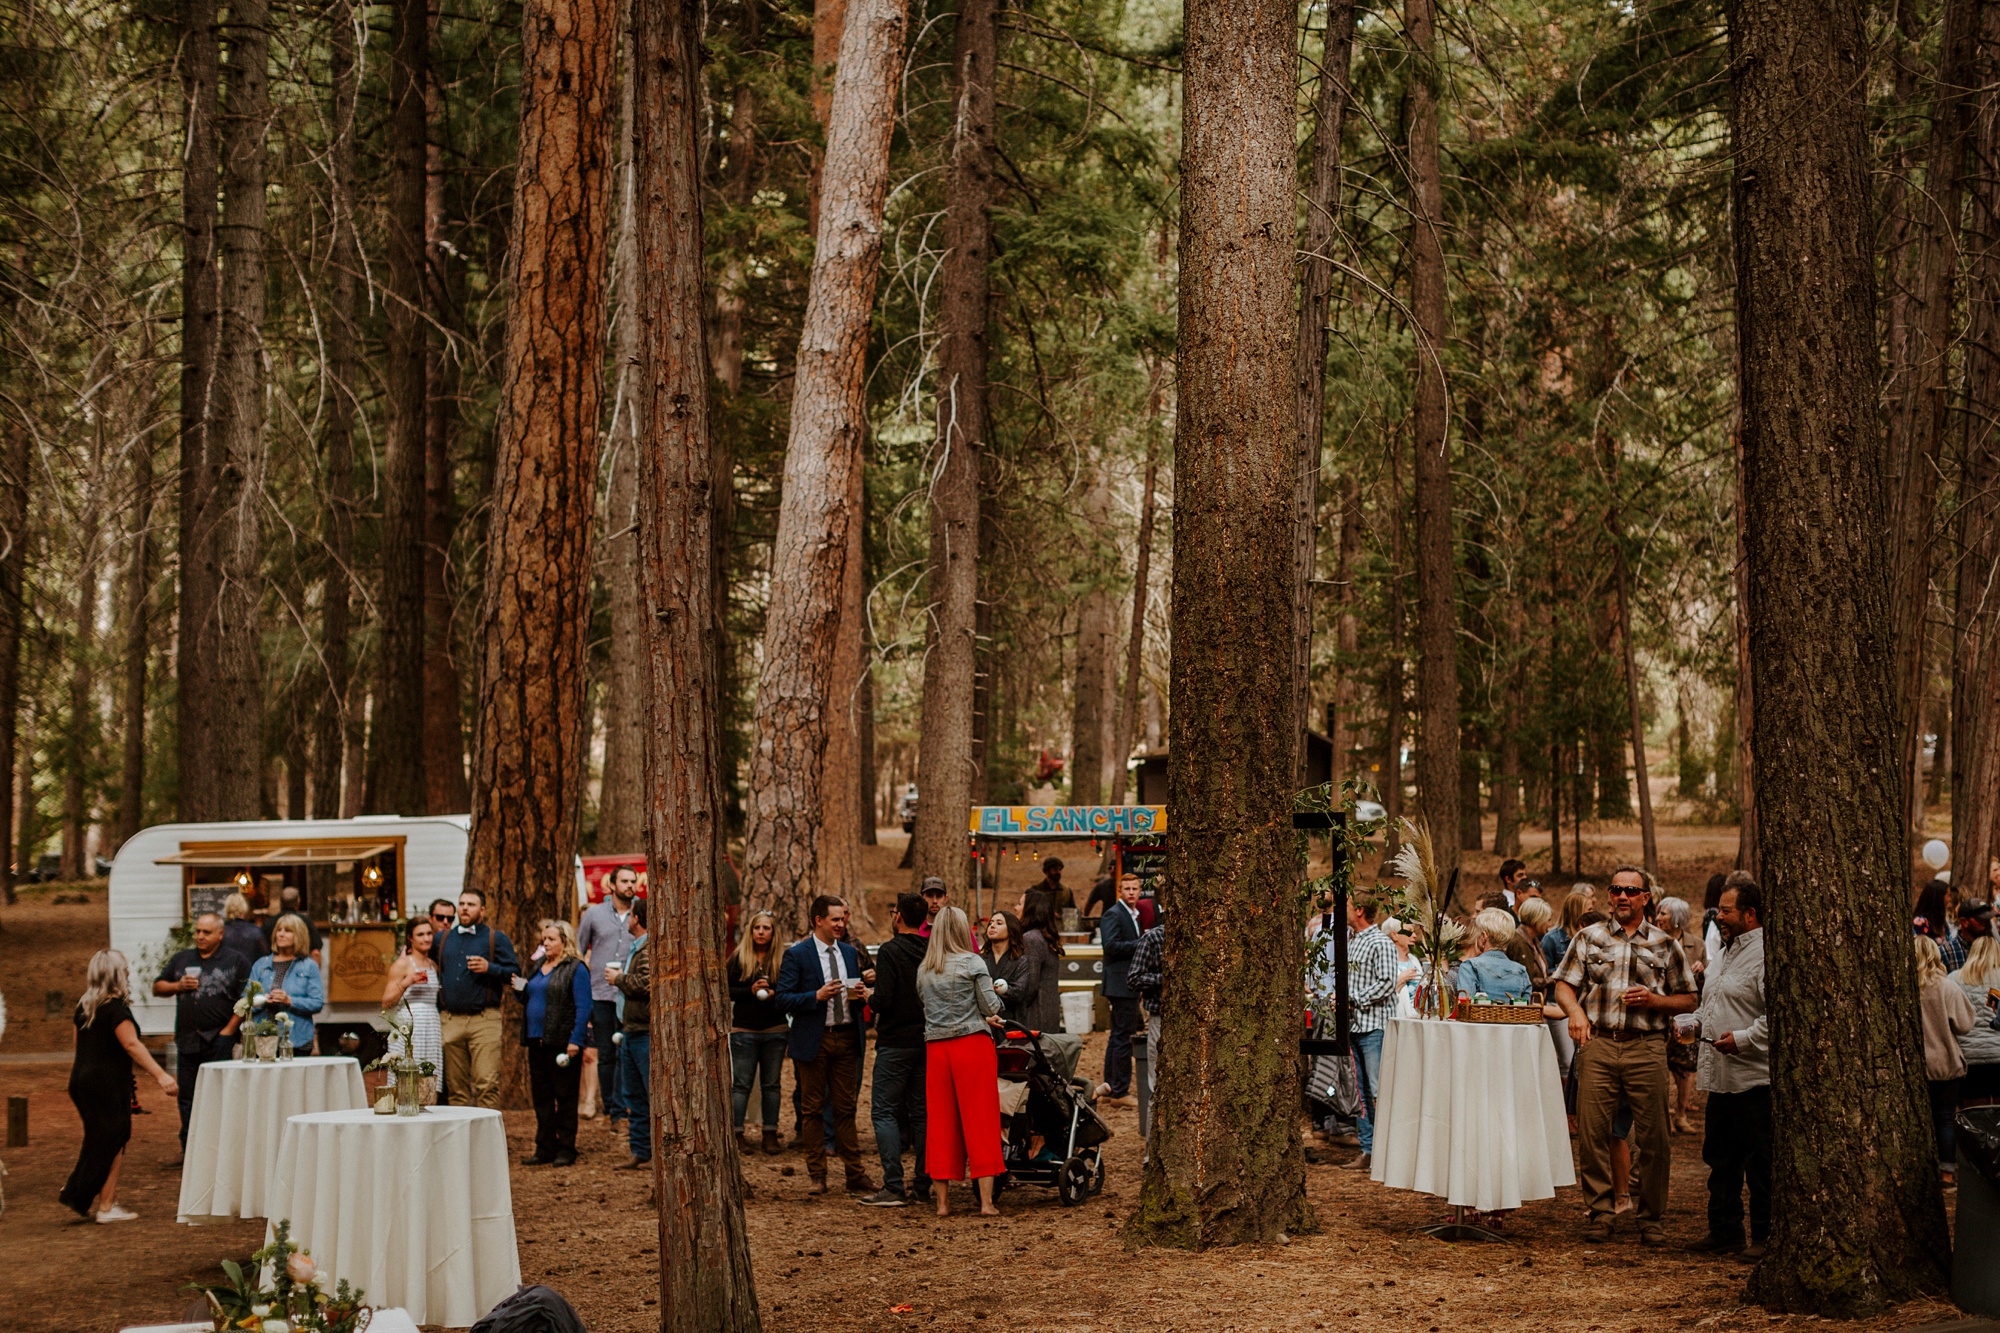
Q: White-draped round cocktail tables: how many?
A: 3